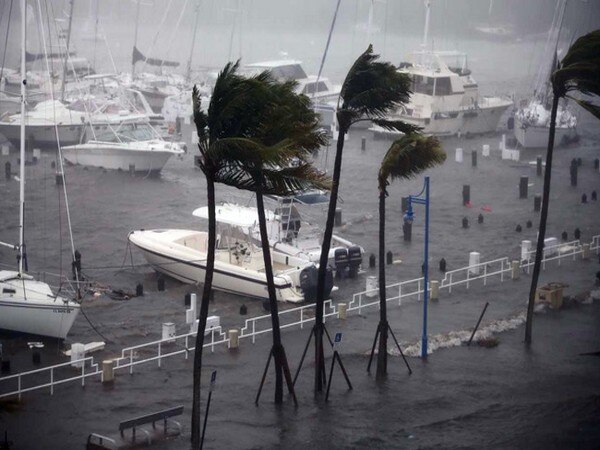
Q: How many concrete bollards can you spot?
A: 6